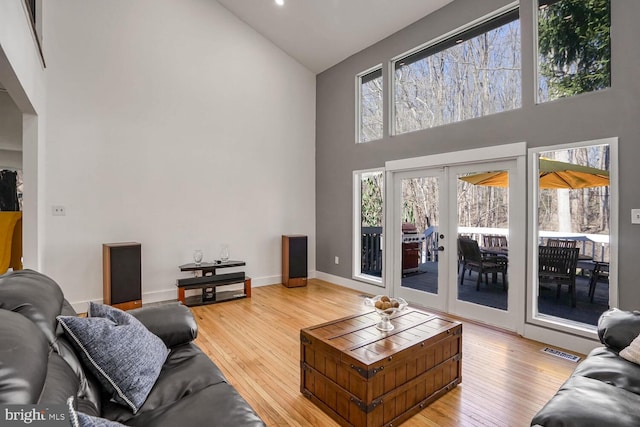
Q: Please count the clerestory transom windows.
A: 3